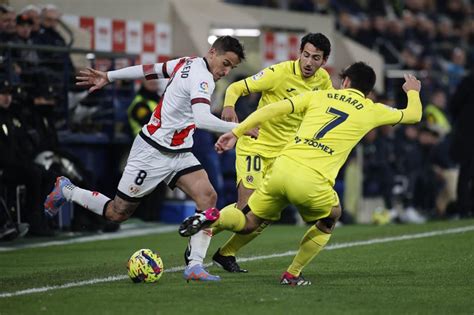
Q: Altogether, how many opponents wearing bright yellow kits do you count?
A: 2